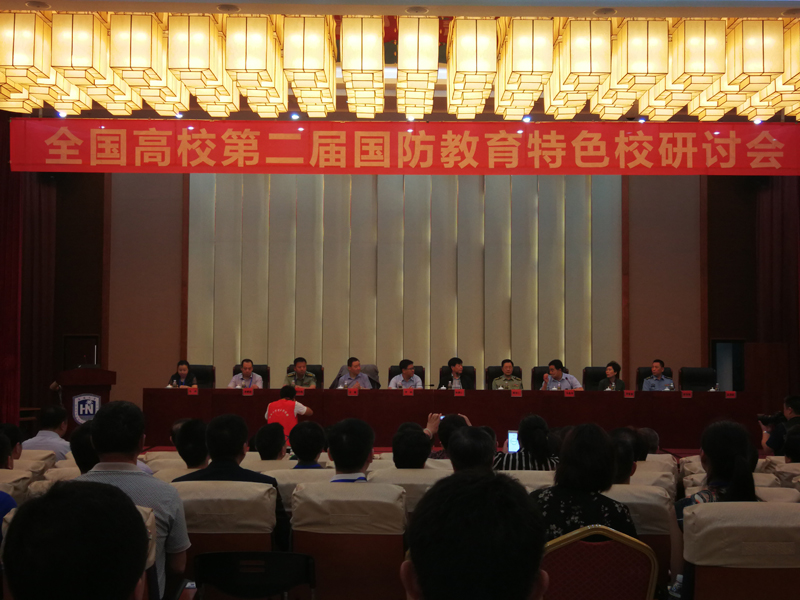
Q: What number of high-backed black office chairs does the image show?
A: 11